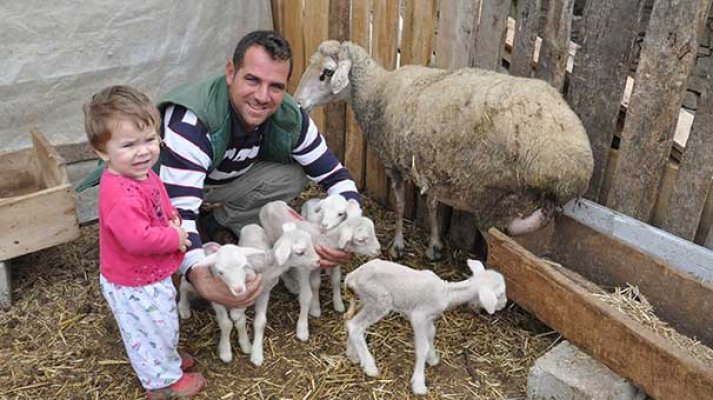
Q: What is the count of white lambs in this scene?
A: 5